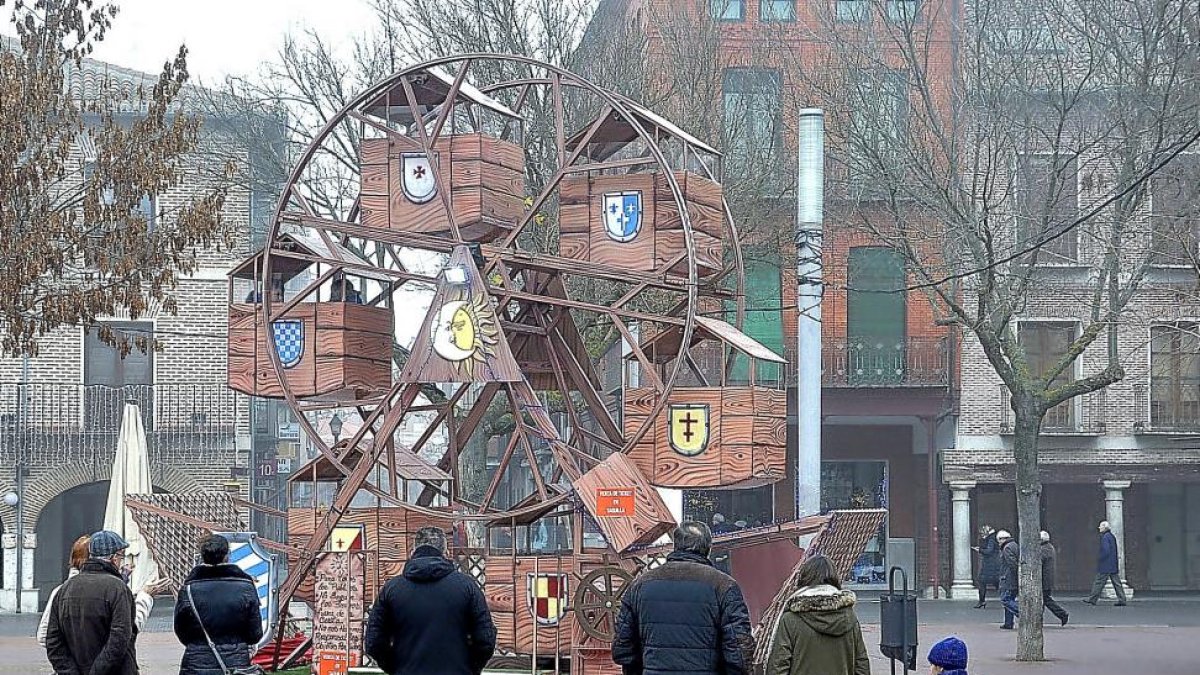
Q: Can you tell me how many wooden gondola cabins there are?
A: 6